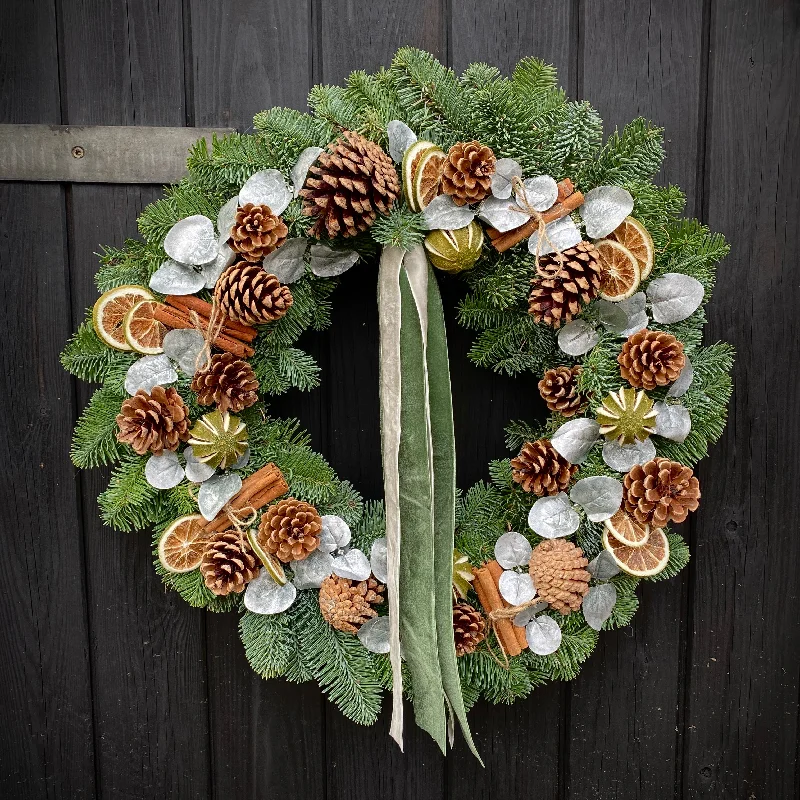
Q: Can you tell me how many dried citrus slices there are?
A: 10